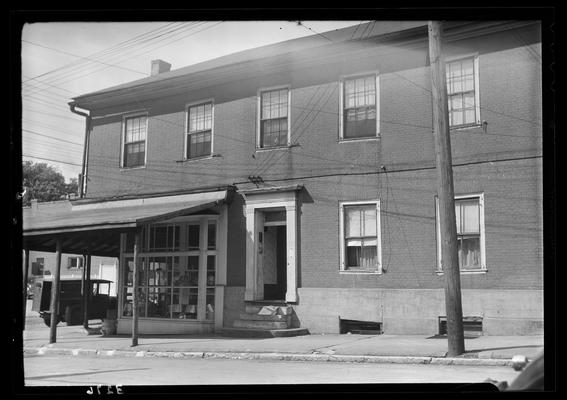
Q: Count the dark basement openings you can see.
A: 2